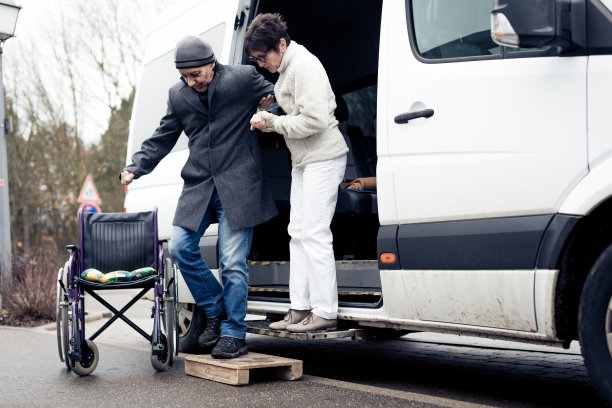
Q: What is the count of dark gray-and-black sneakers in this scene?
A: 2